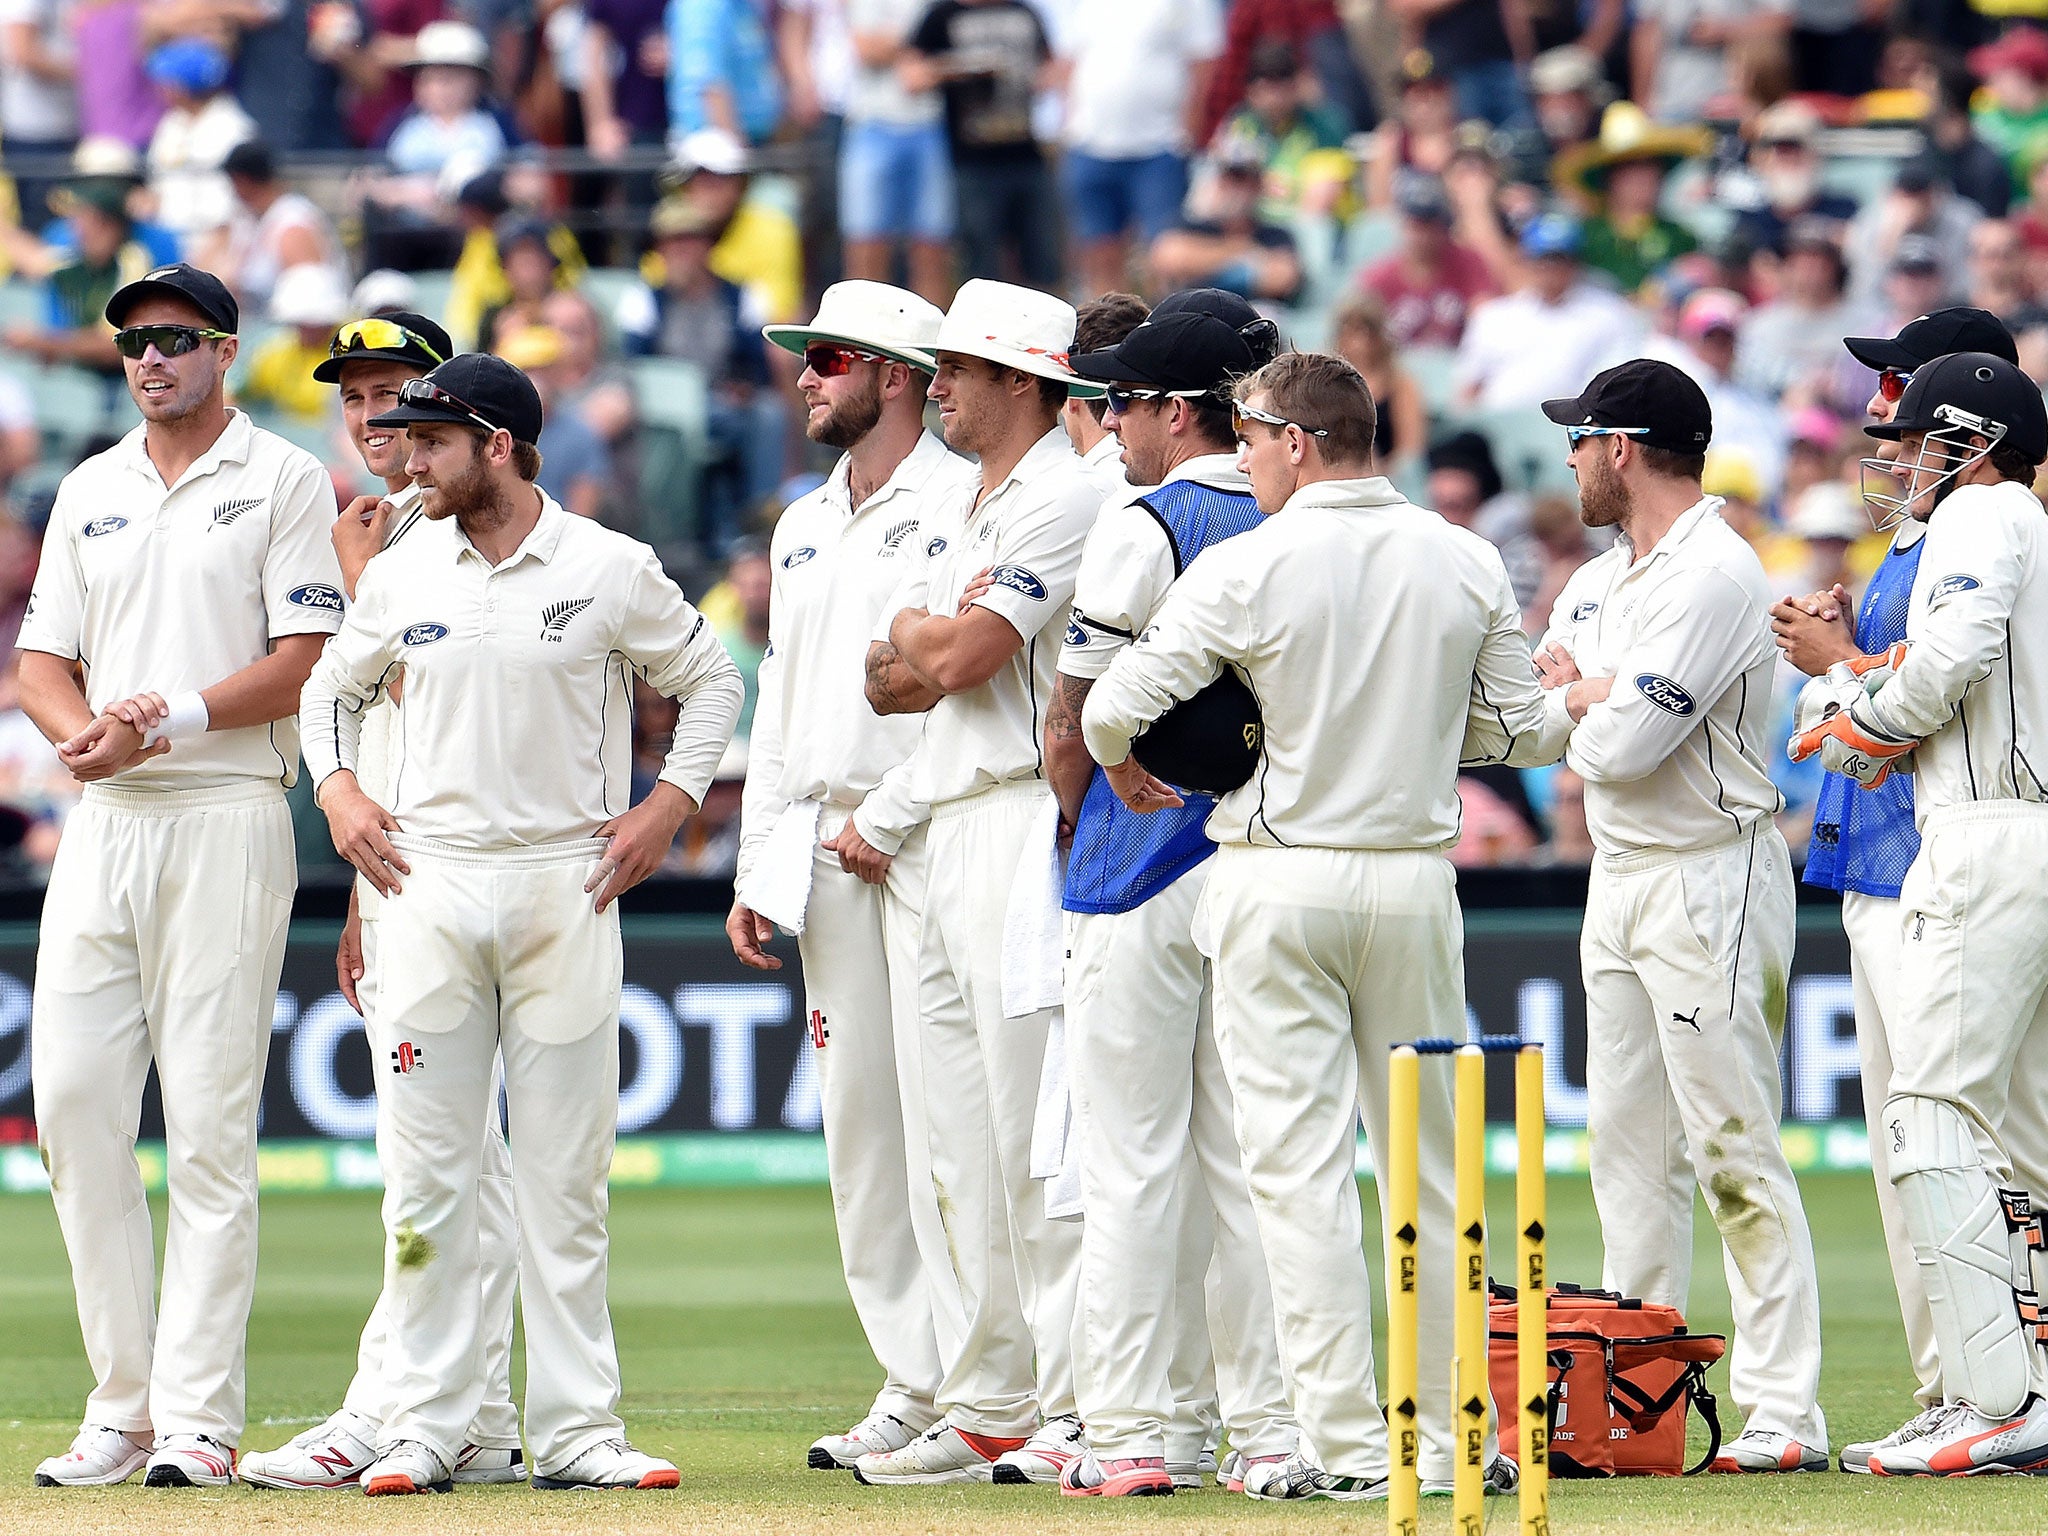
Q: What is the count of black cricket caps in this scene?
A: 7